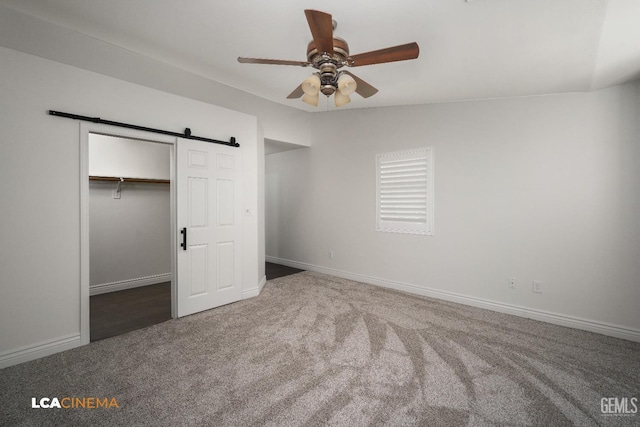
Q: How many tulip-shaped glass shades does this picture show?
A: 4